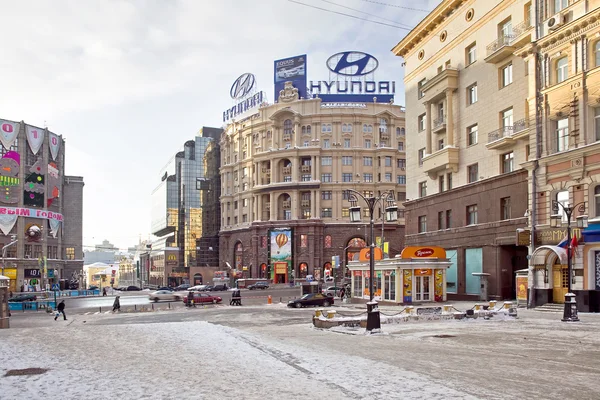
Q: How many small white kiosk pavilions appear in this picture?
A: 1